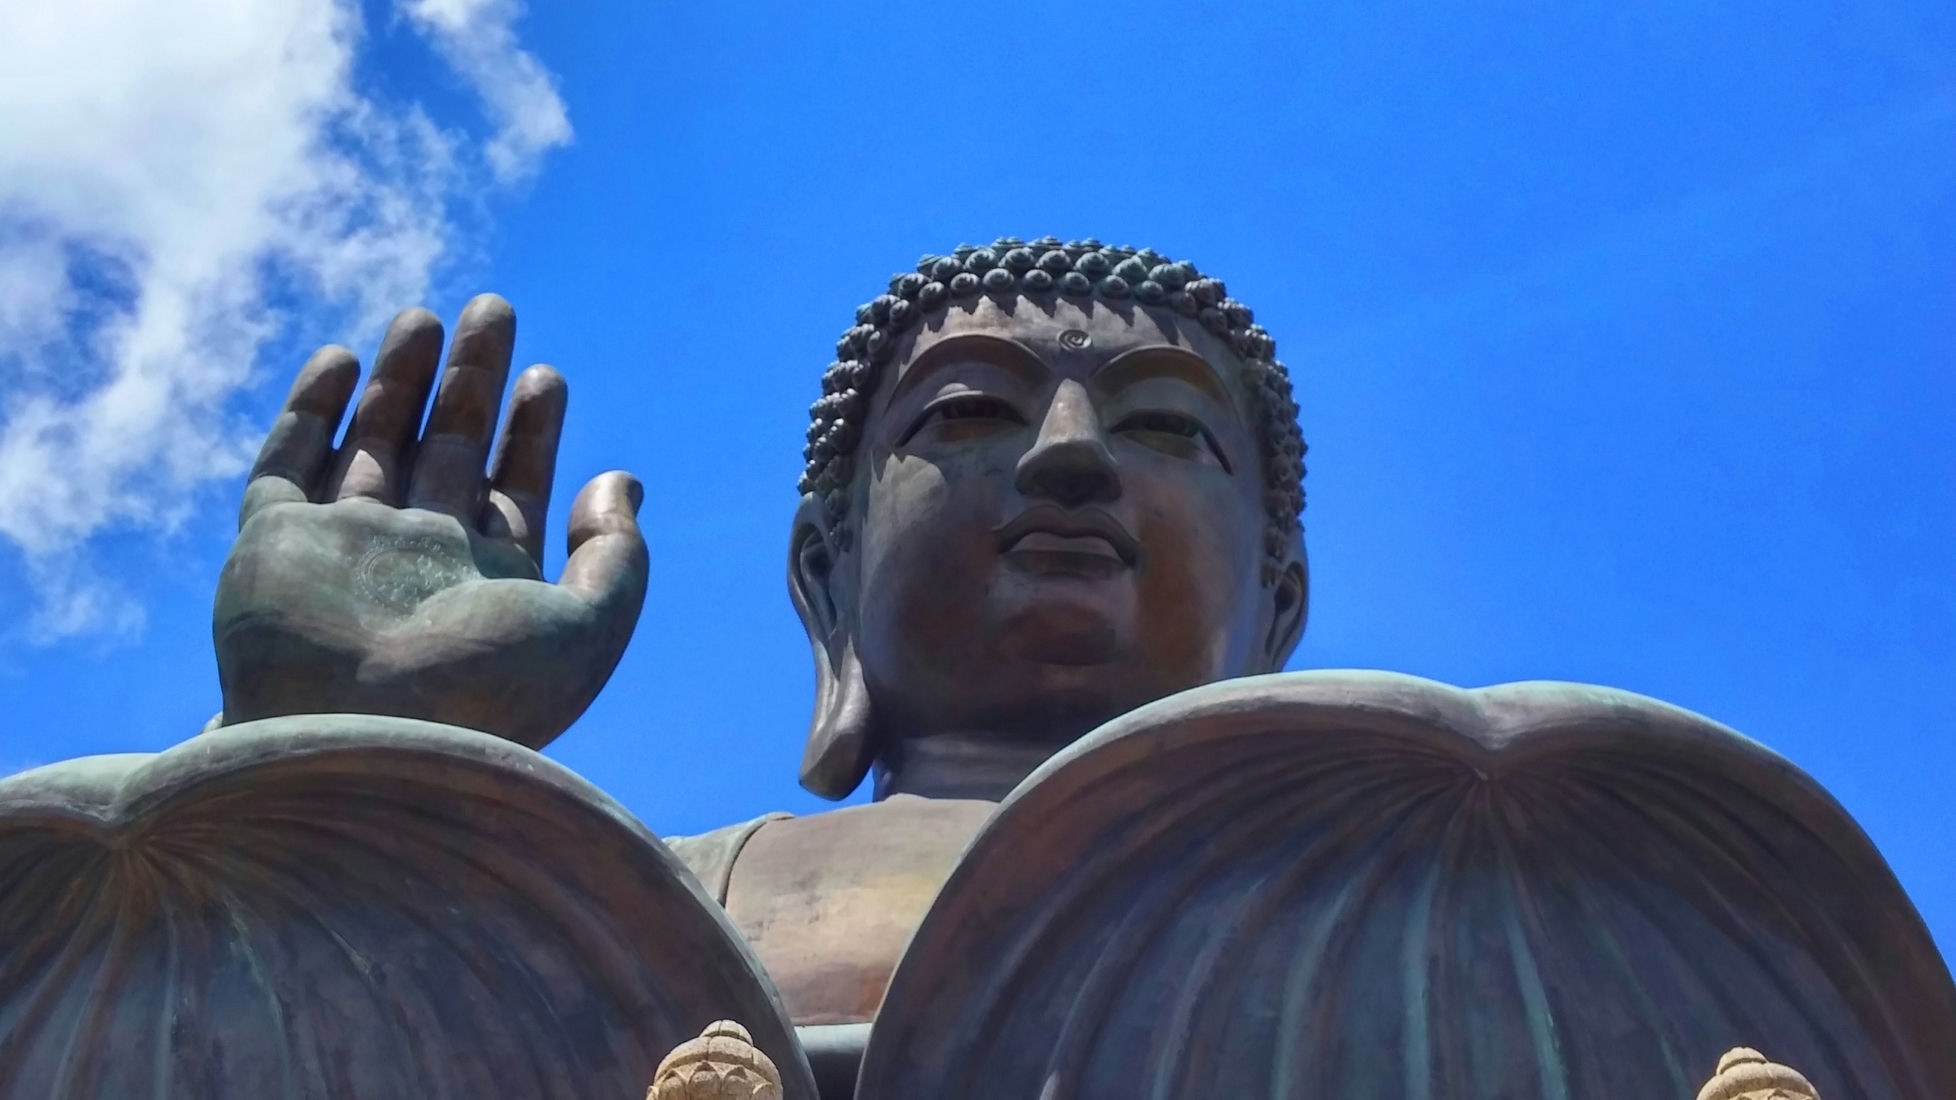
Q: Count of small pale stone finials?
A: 2